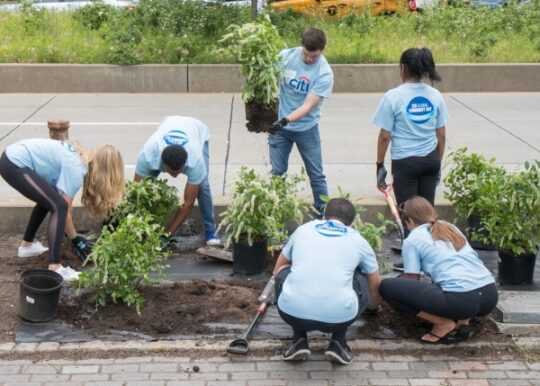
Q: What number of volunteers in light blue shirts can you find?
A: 6